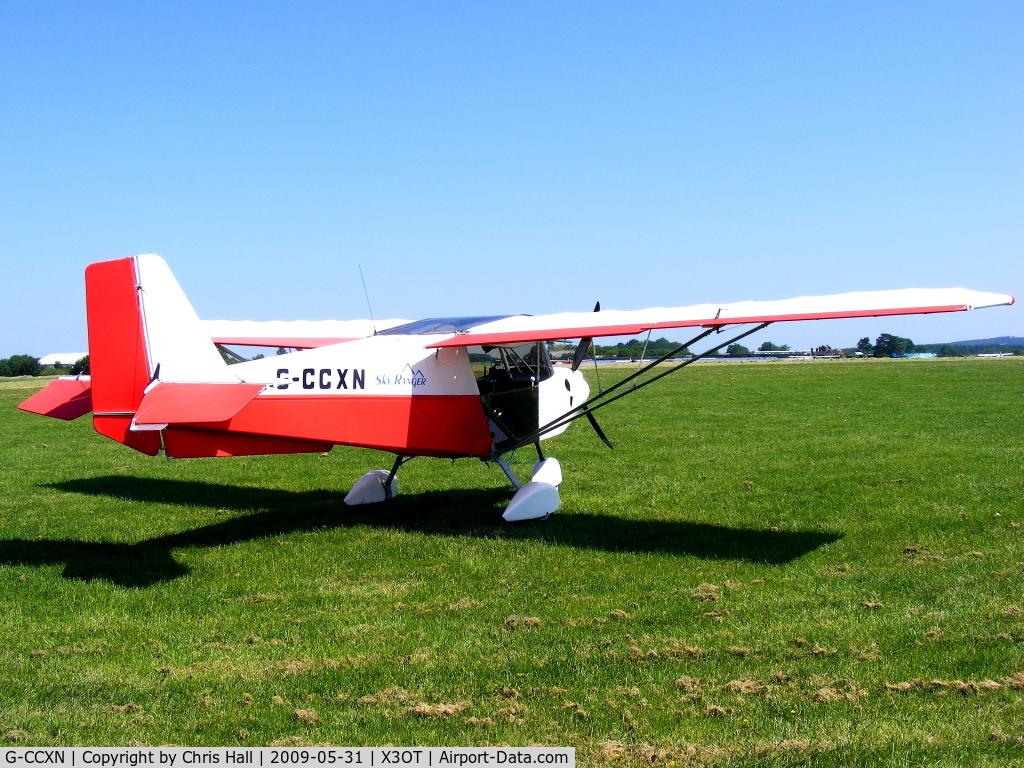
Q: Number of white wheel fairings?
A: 3